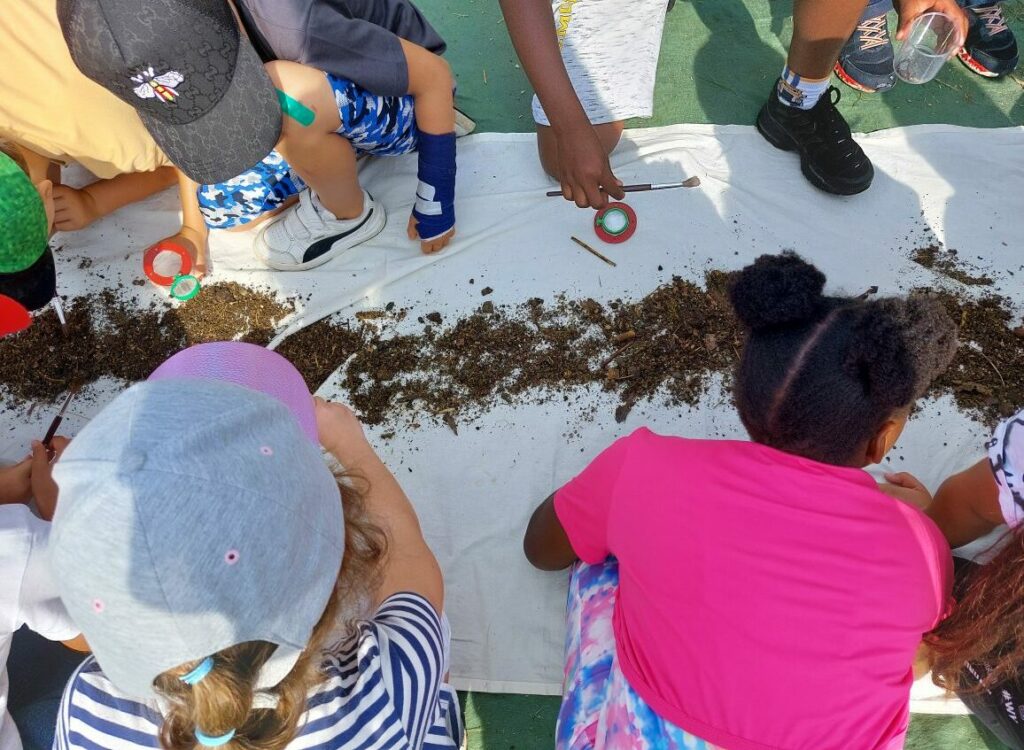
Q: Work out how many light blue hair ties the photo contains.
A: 2